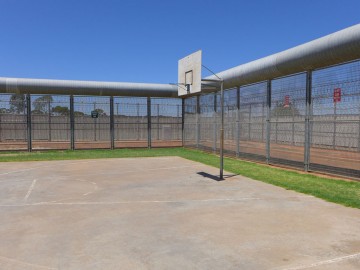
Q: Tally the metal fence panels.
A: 11